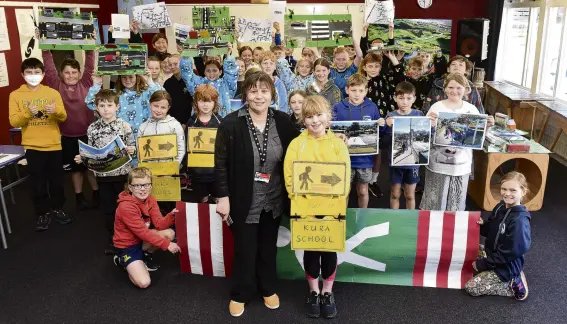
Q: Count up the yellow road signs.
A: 3